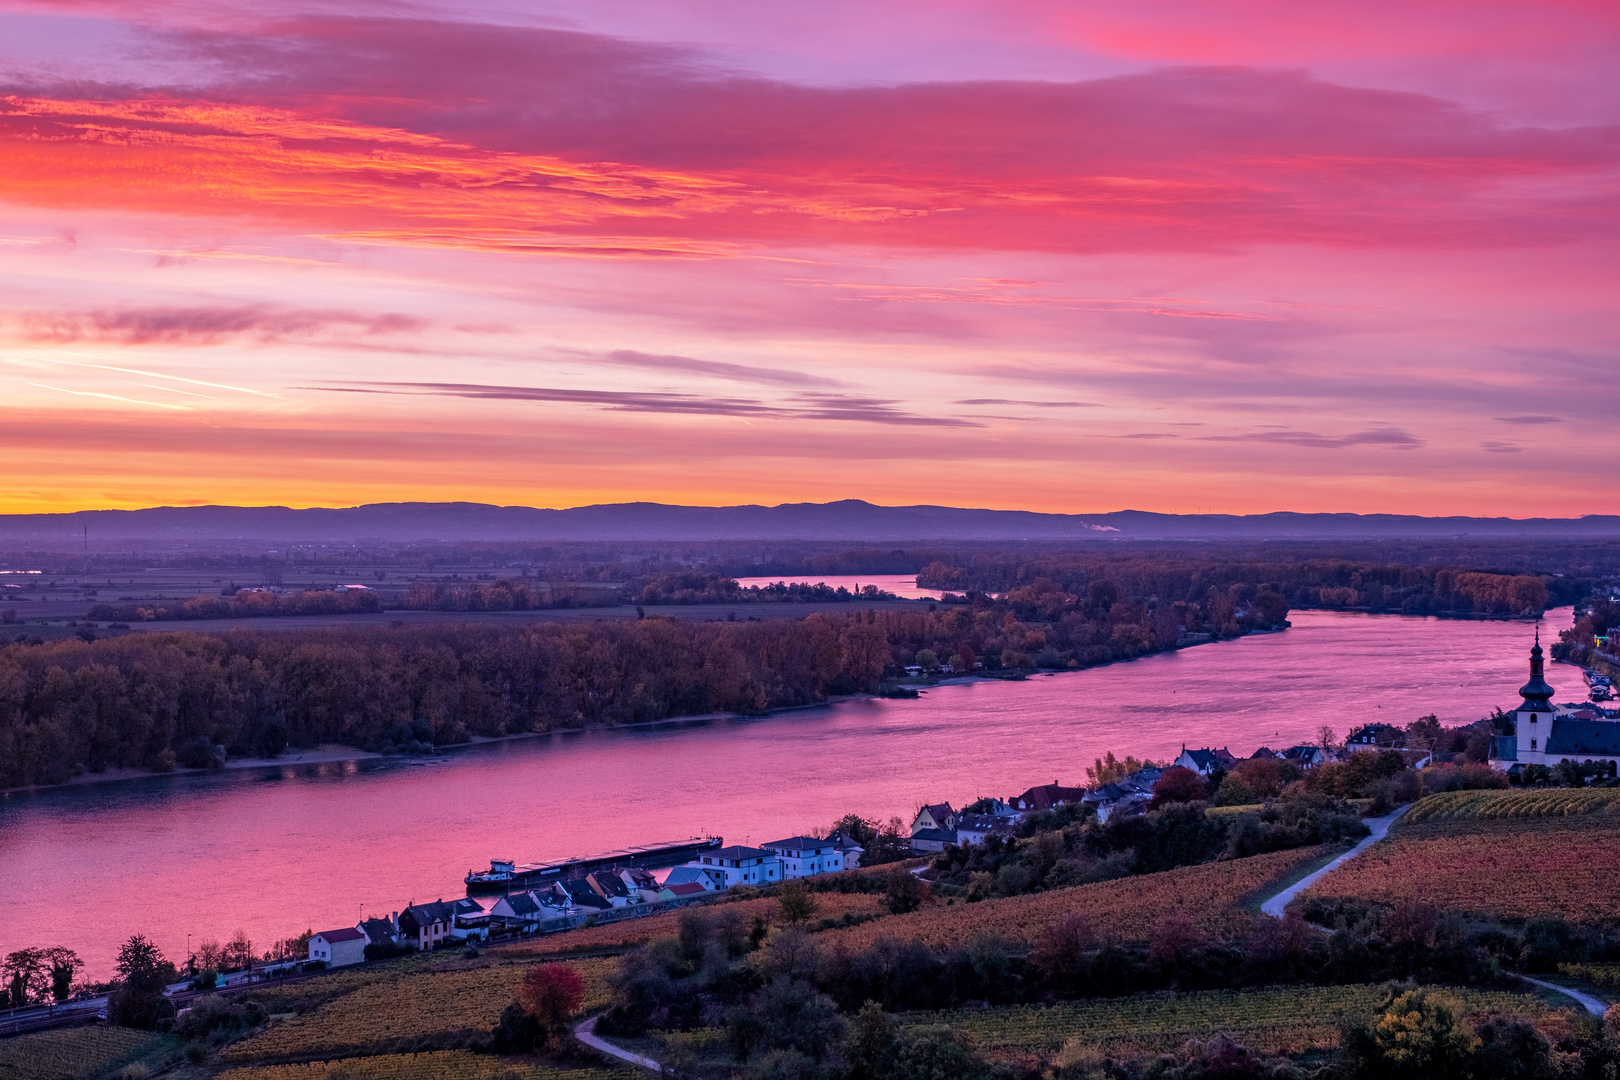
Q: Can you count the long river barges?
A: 1